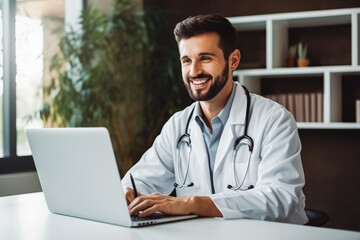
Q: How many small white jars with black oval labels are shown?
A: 0